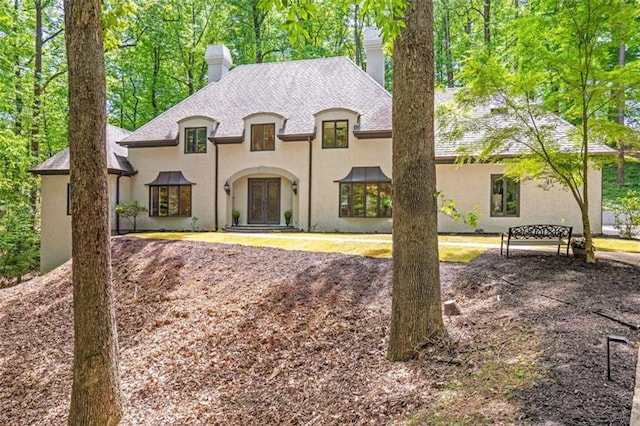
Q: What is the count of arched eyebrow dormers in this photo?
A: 3